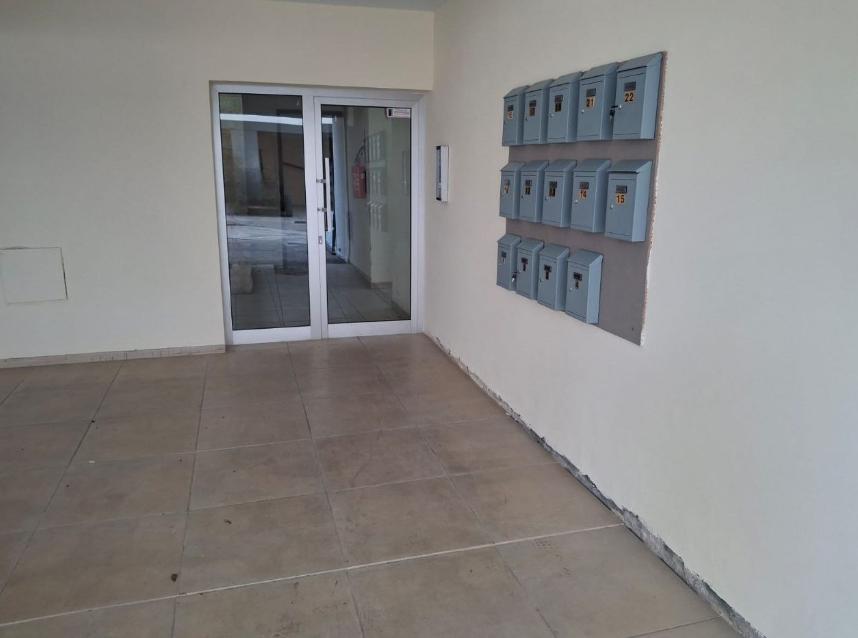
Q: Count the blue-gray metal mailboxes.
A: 14